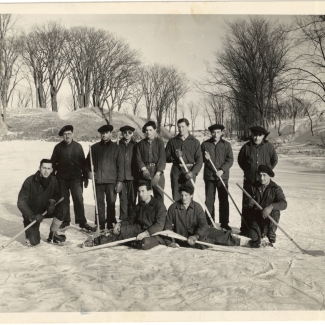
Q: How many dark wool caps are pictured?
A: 7